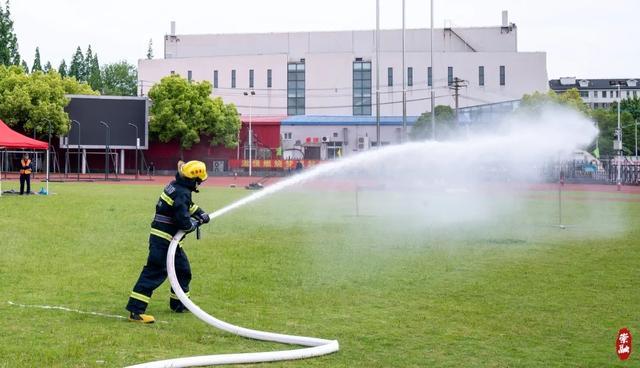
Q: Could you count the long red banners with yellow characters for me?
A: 1